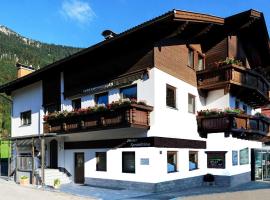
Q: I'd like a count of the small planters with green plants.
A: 2